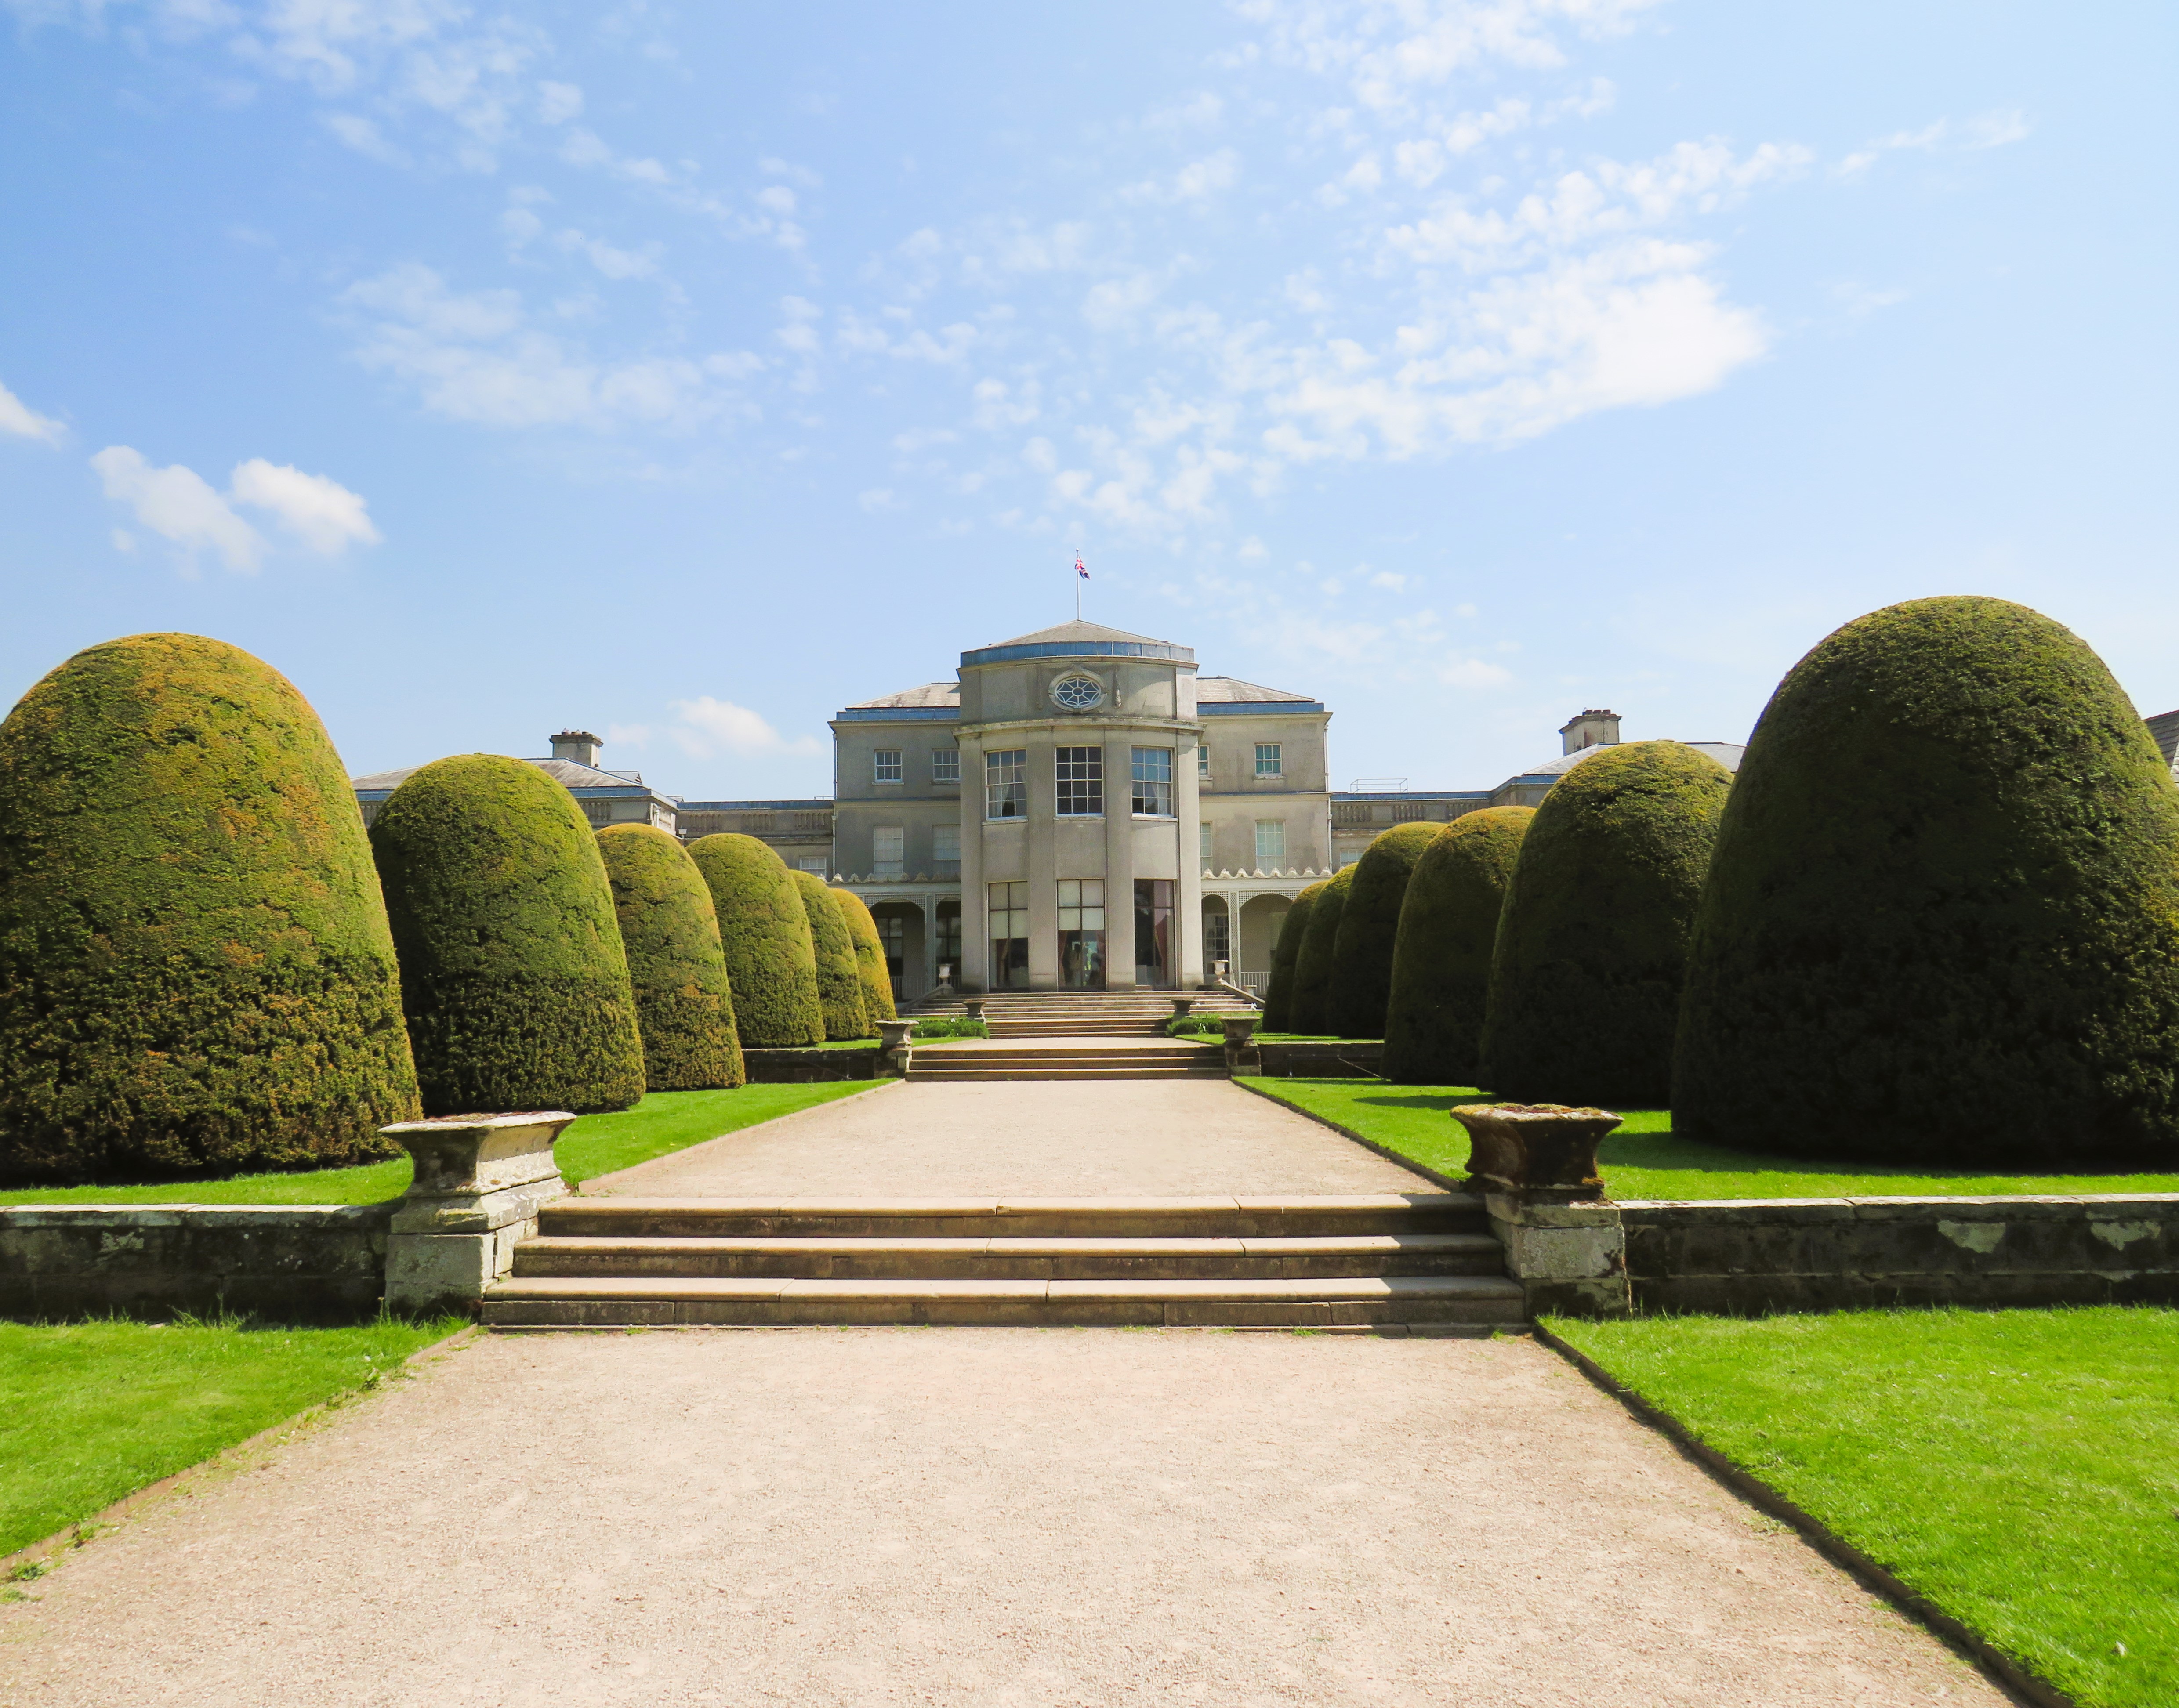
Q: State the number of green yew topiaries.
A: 12